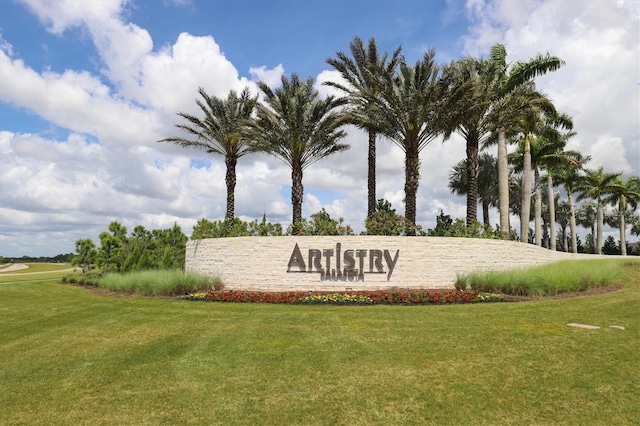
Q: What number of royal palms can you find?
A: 7